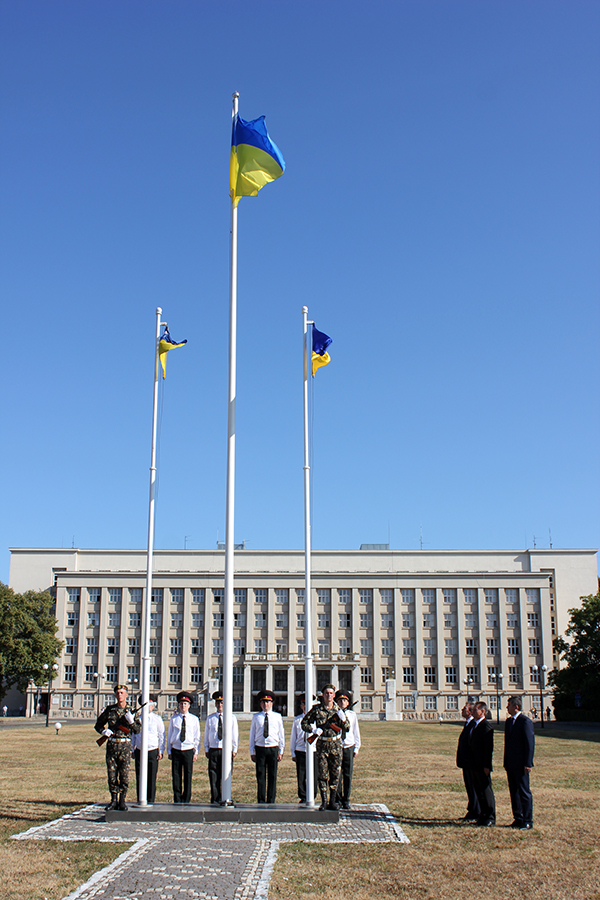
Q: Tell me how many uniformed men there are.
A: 8